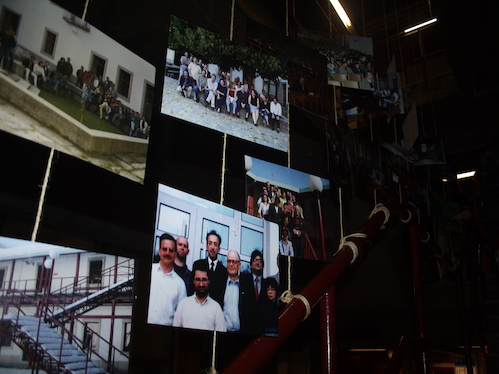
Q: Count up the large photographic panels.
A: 5